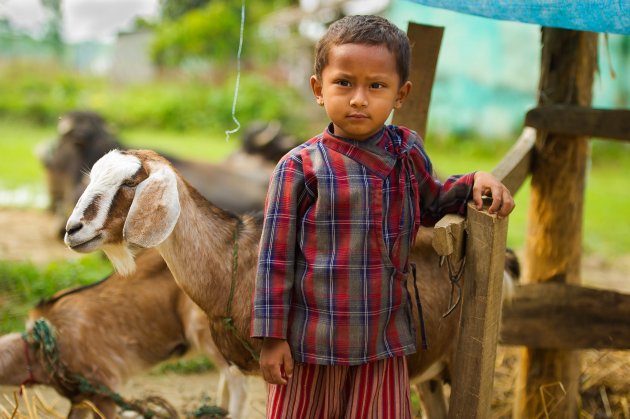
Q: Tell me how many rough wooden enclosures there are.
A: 1